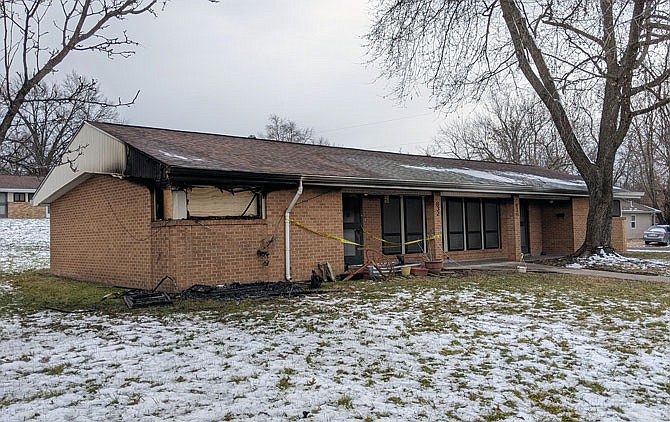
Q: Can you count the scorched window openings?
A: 1